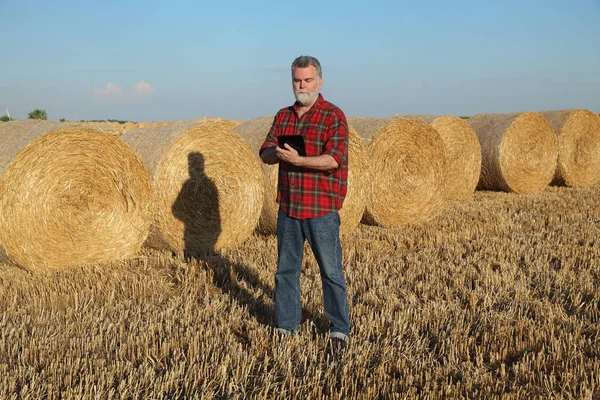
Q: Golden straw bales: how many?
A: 7